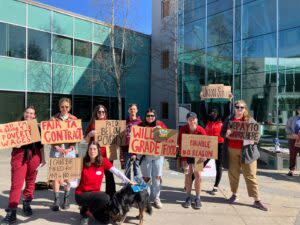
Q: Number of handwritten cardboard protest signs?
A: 8